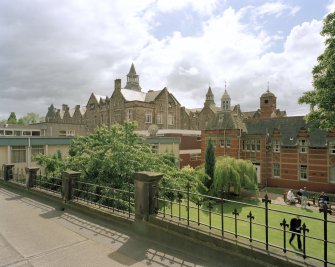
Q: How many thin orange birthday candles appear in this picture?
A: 0